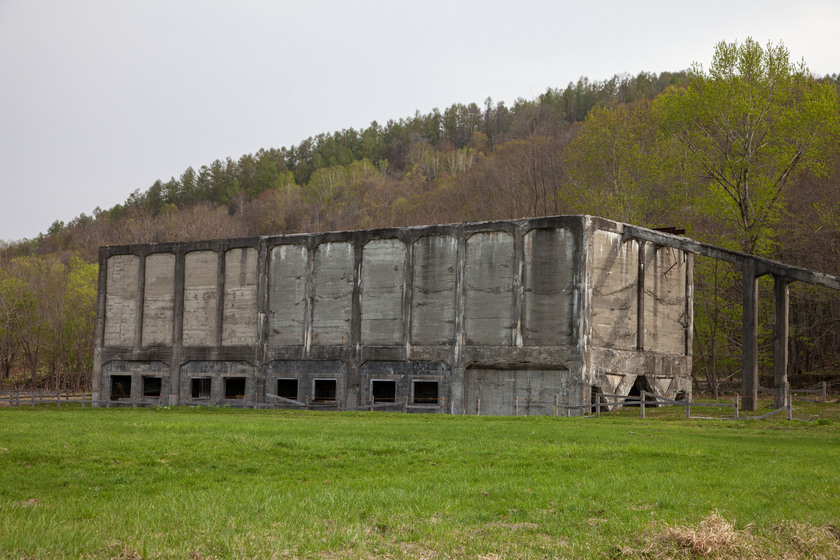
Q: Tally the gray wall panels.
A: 12